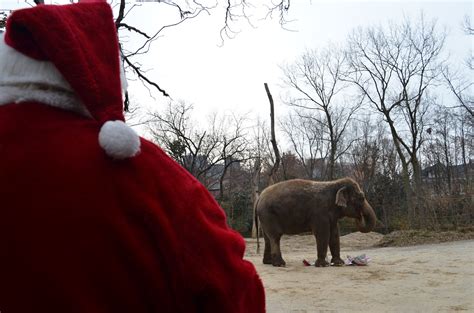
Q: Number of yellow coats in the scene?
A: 0